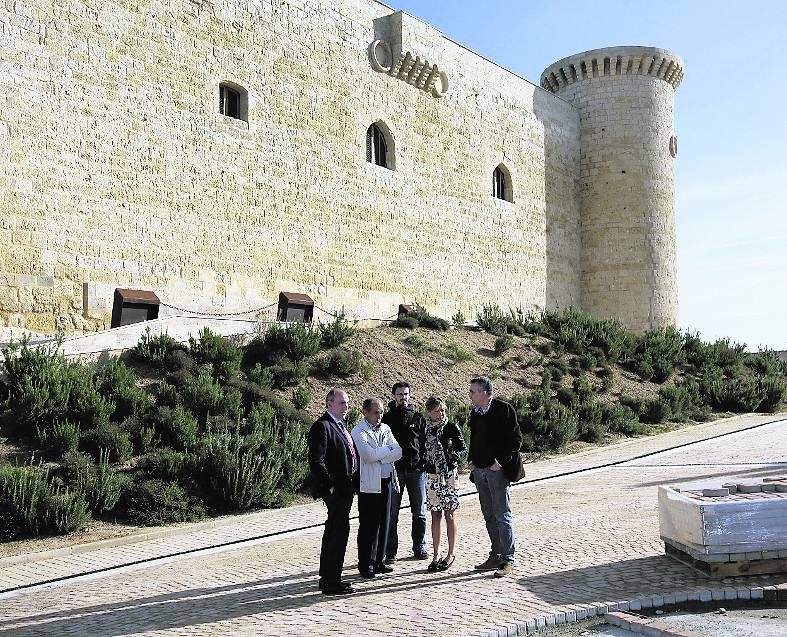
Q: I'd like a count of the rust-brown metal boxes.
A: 3